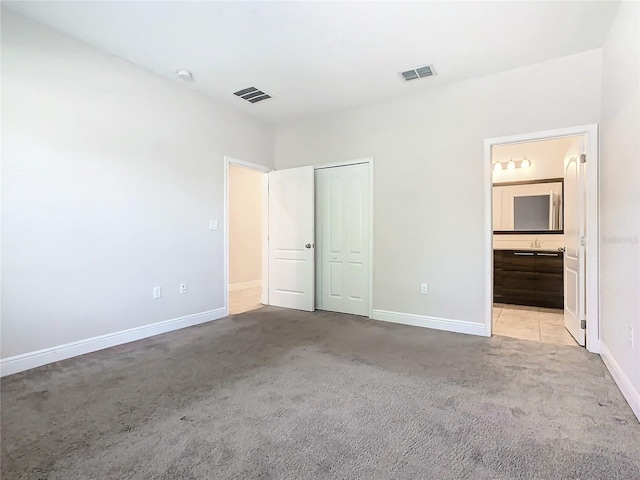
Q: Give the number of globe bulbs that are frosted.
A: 3